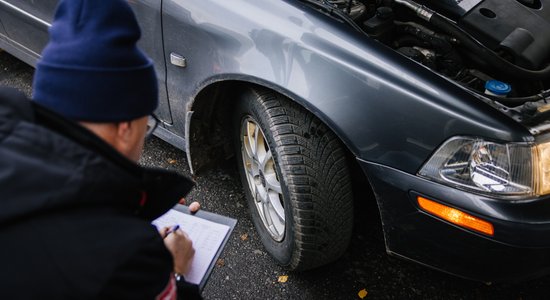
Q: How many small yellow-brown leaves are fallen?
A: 5